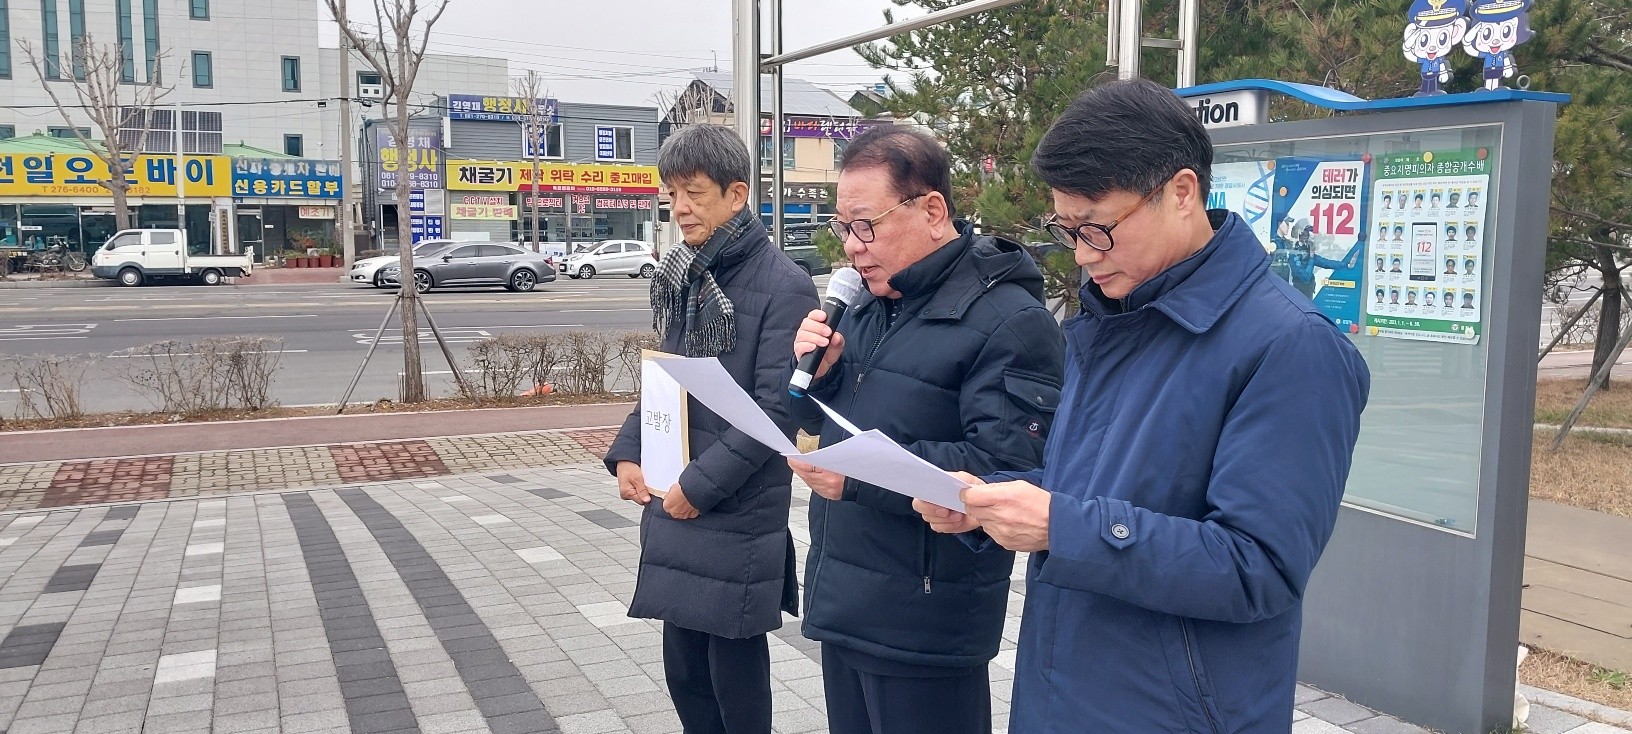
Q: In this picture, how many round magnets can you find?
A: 10